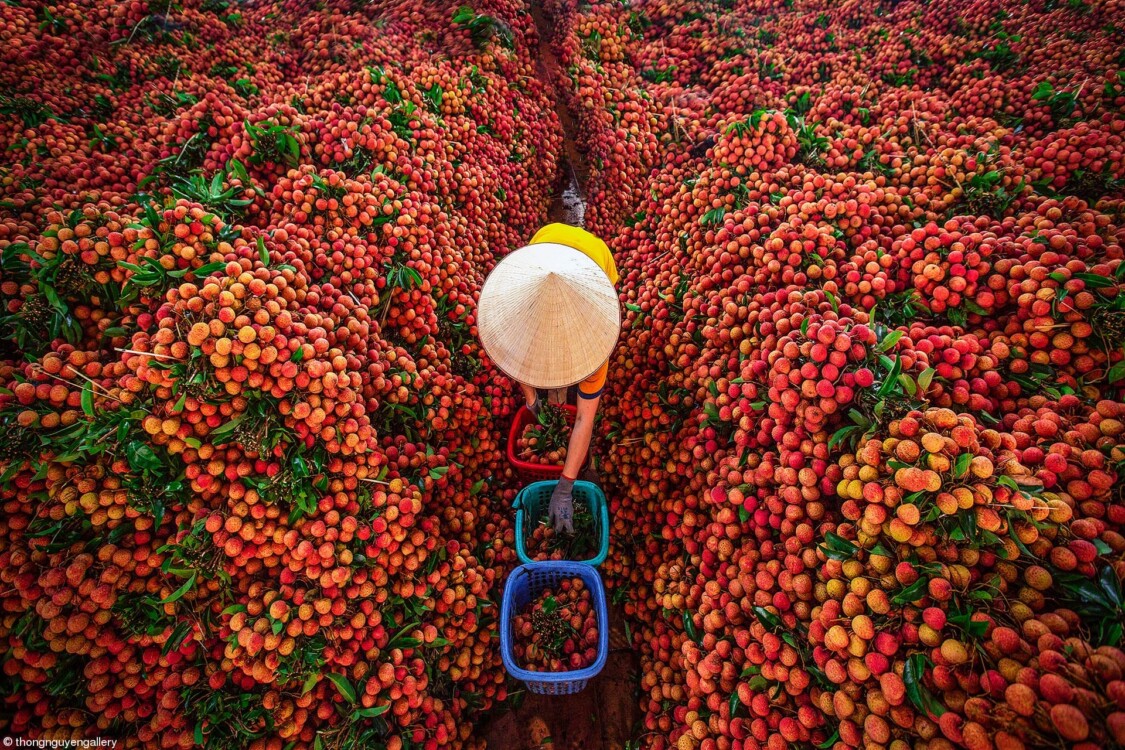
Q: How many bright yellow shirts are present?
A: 1